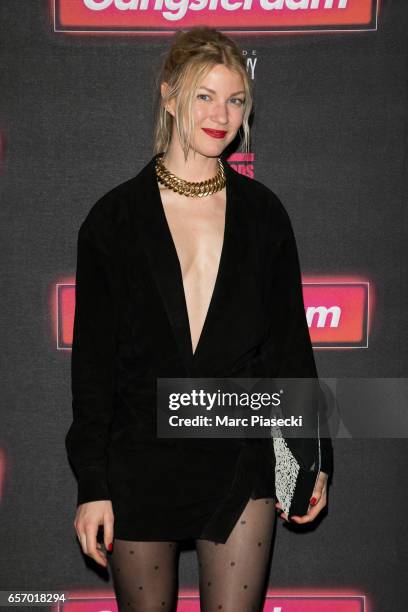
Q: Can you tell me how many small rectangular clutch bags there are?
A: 1